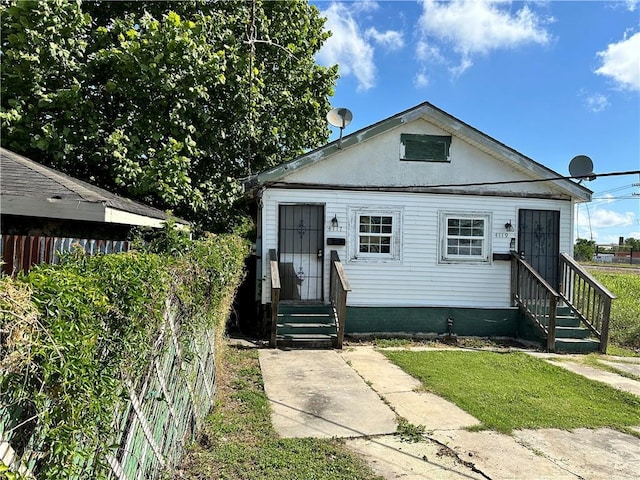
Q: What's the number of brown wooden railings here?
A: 4